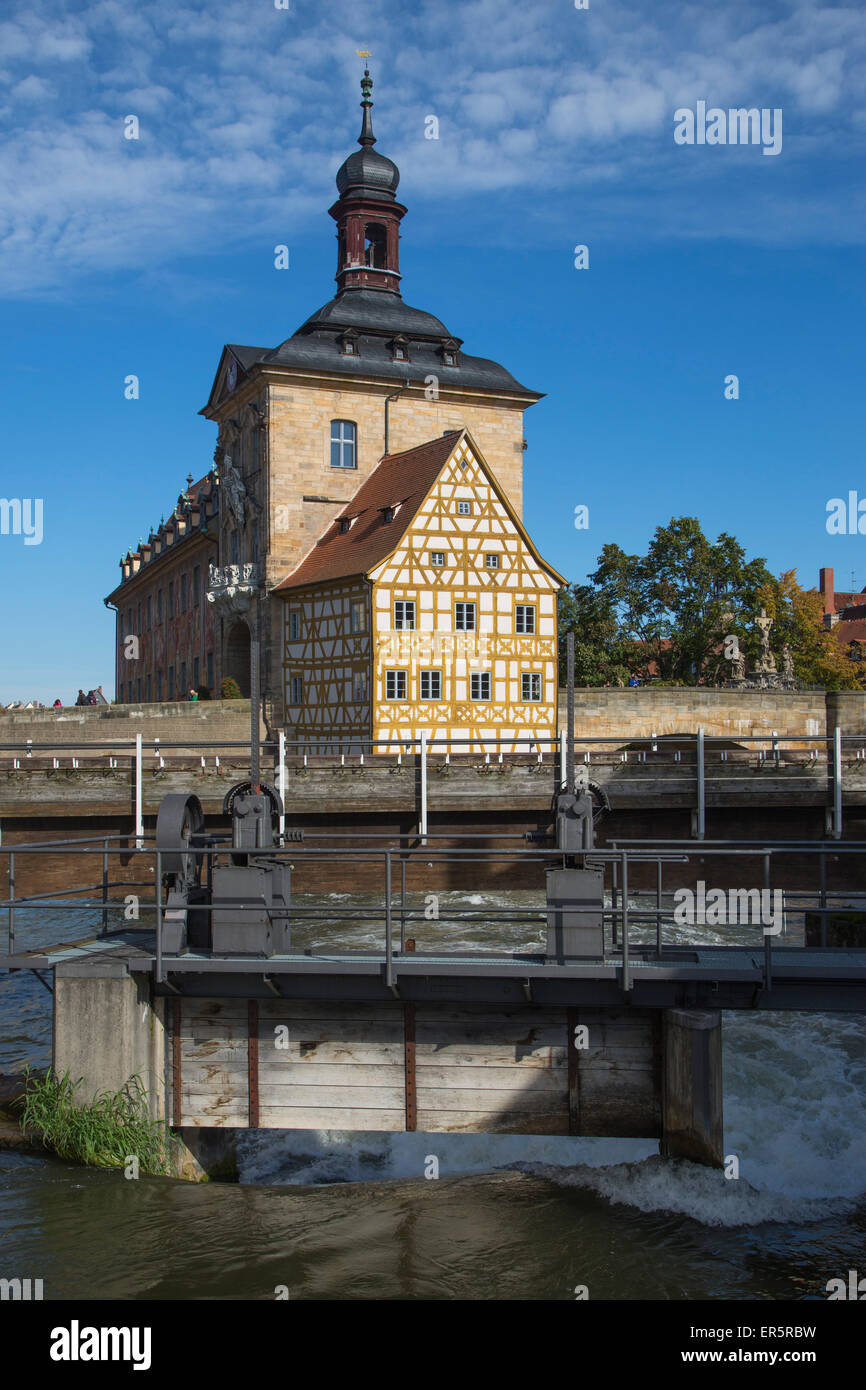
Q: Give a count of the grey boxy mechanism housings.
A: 2